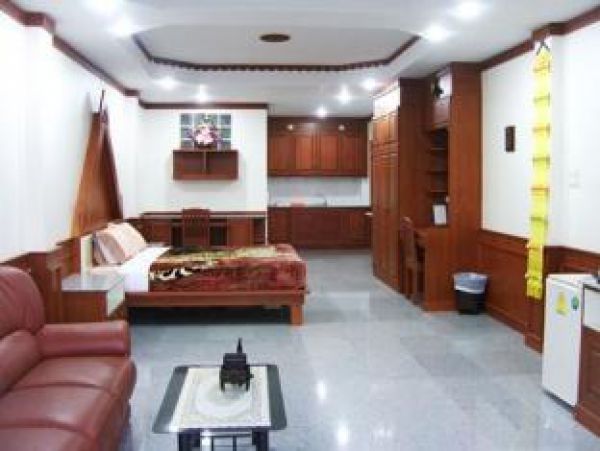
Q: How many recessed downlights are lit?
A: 9